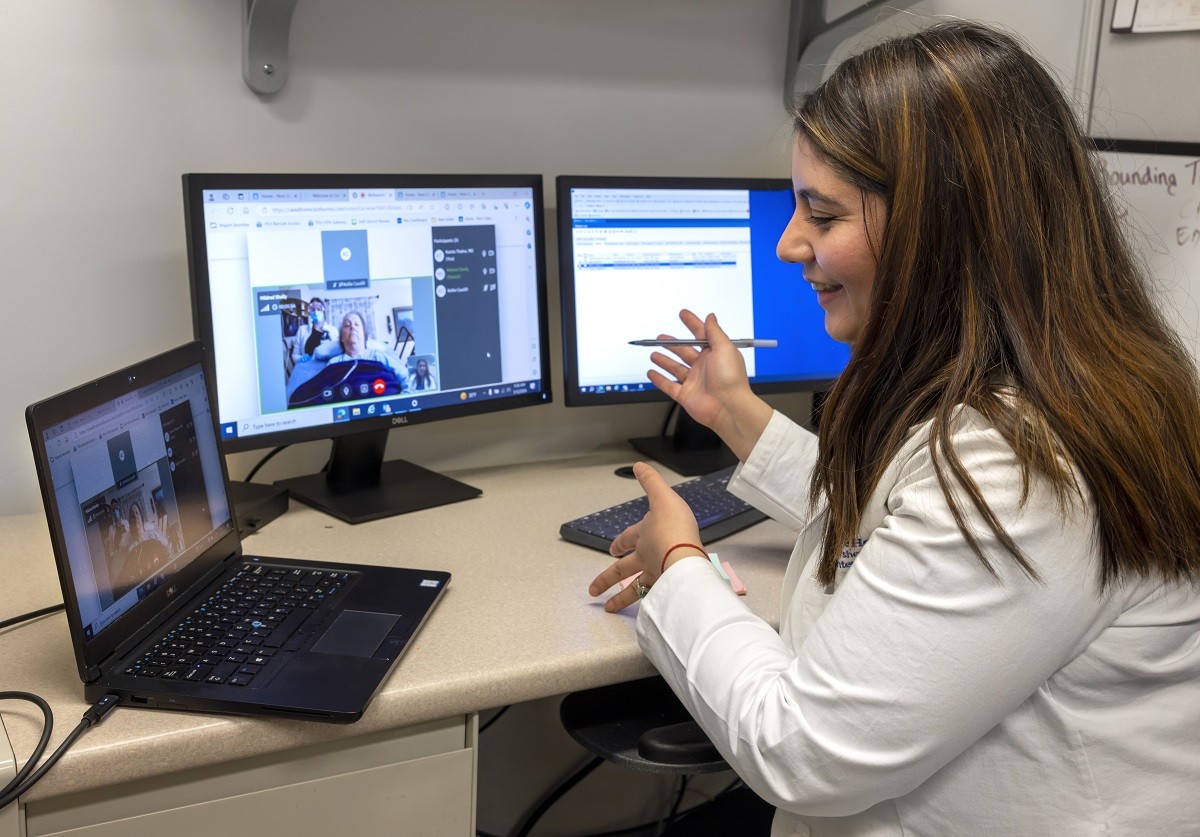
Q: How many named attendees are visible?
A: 3